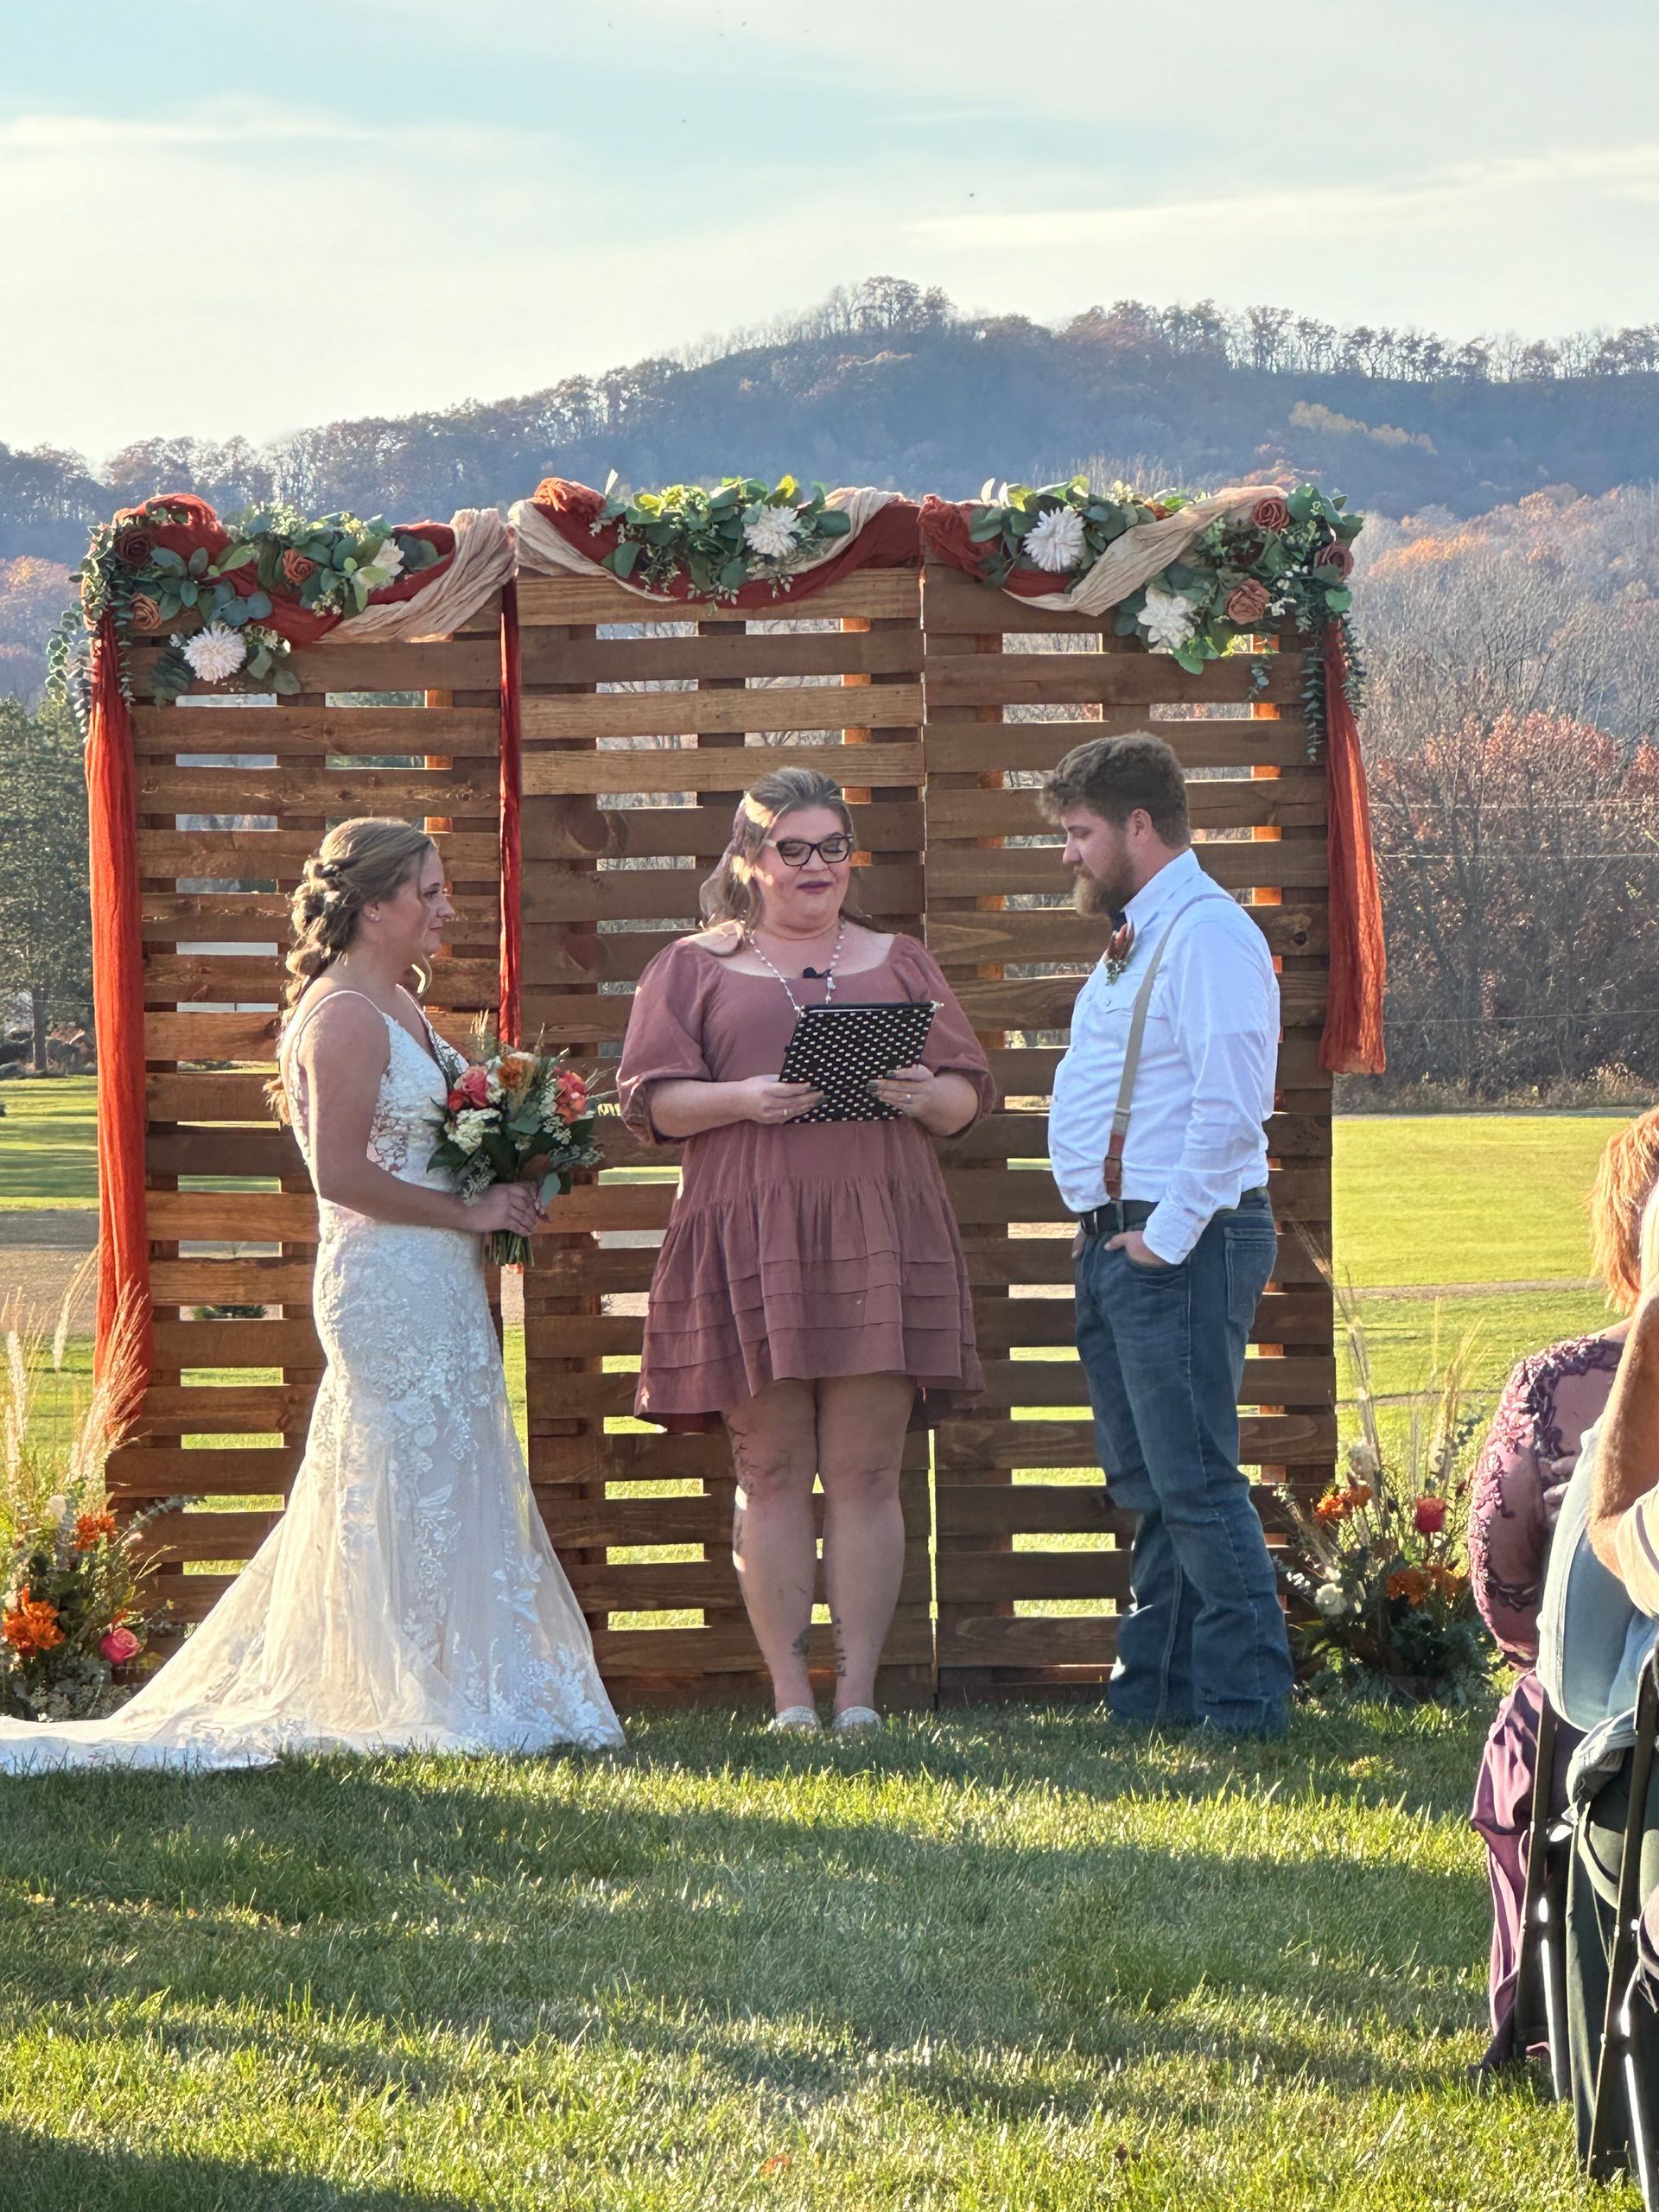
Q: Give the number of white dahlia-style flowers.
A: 5